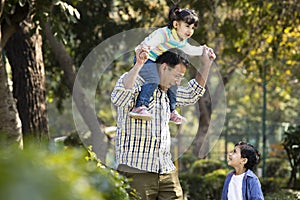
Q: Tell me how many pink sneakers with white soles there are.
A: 2